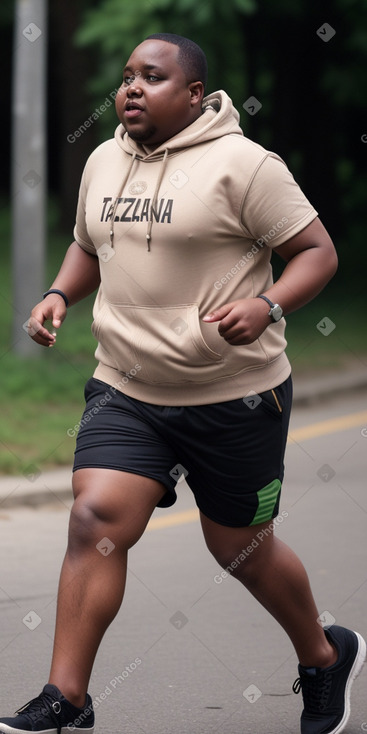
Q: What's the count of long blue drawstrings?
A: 0